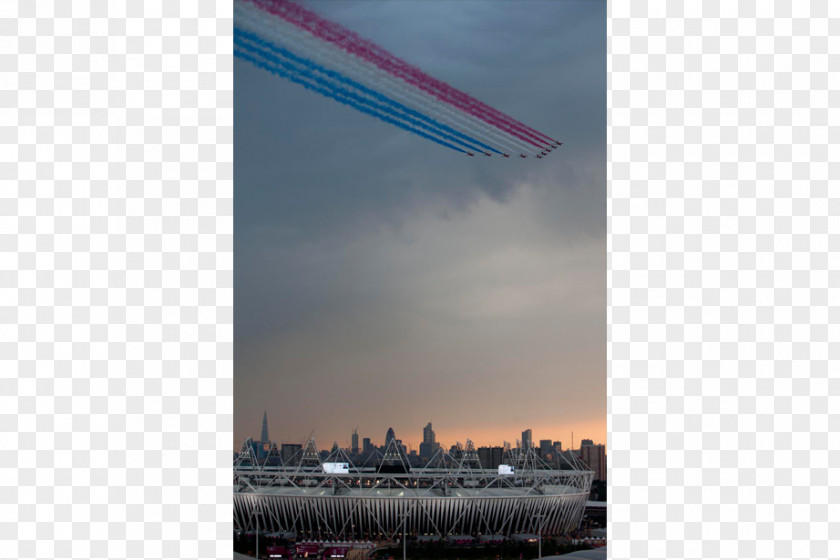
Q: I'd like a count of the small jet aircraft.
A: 9